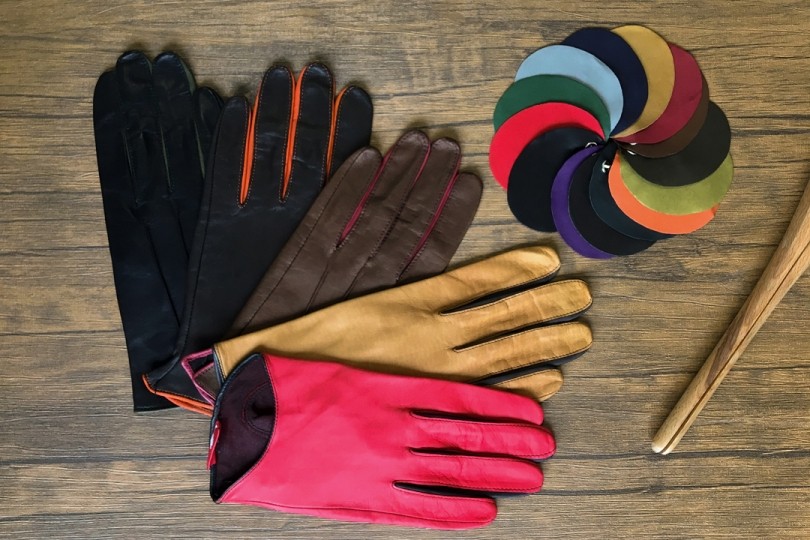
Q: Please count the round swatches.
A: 14